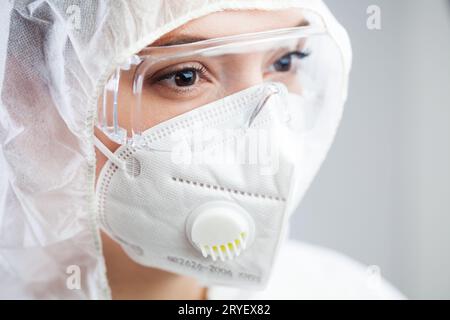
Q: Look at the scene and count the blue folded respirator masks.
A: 0